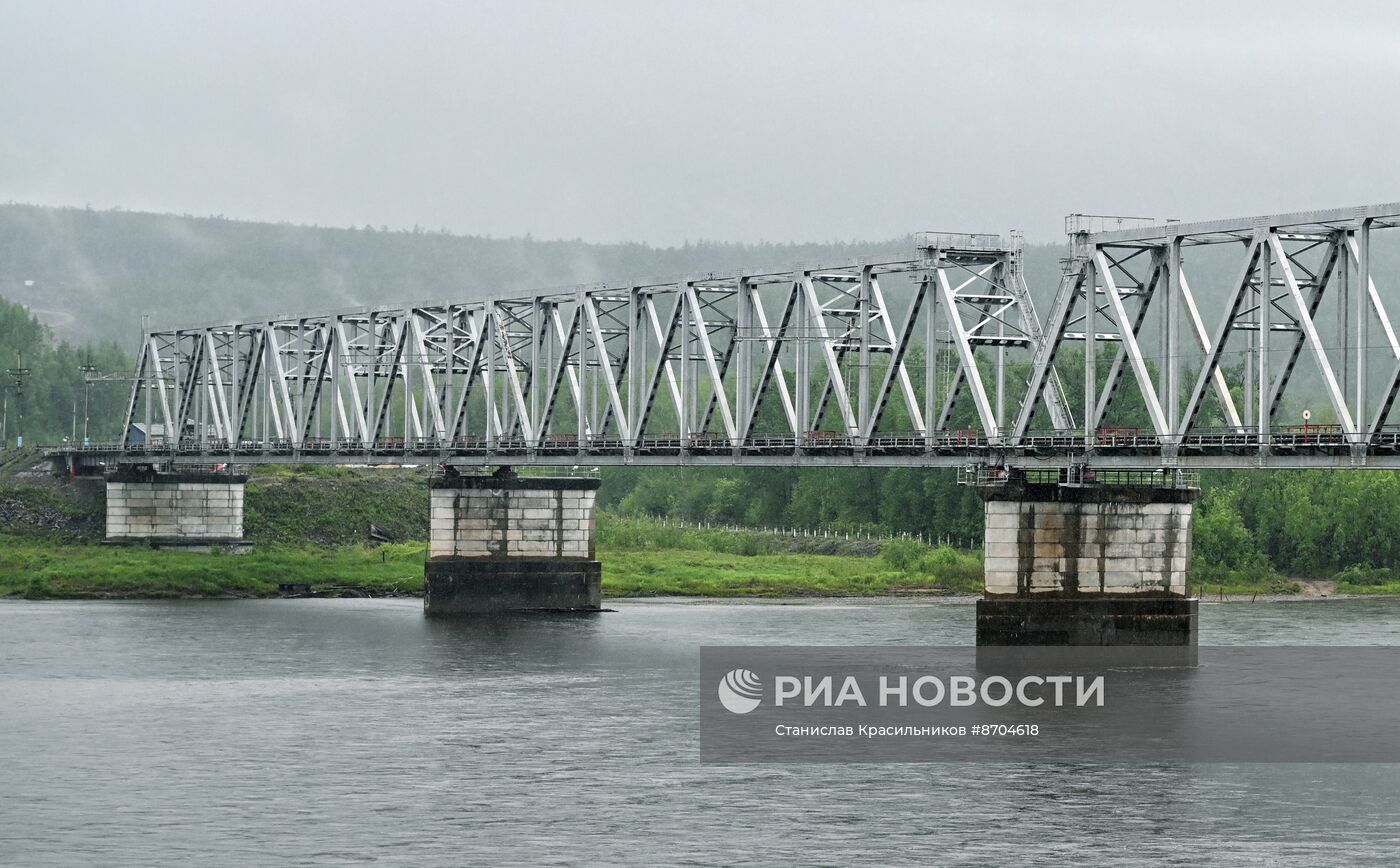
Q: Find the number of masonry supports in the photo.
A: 3